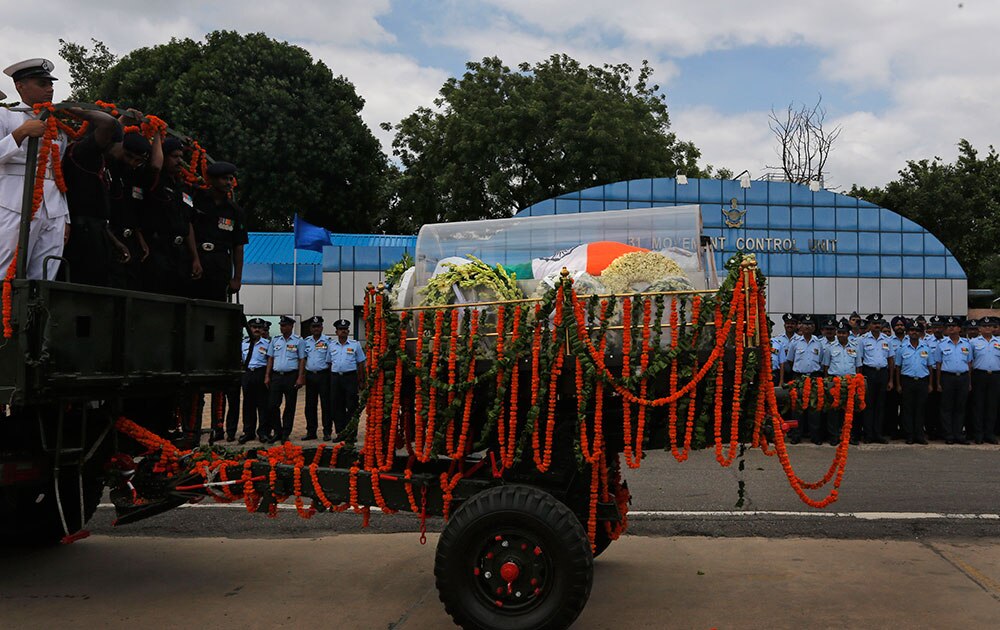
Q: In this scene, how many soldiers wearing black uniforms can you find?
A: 4